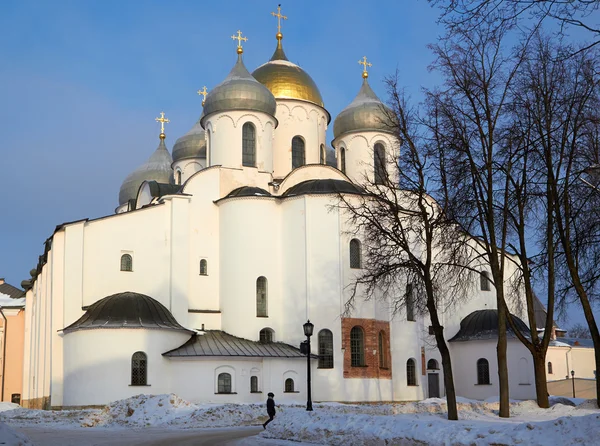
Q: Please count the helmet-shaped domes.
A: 5